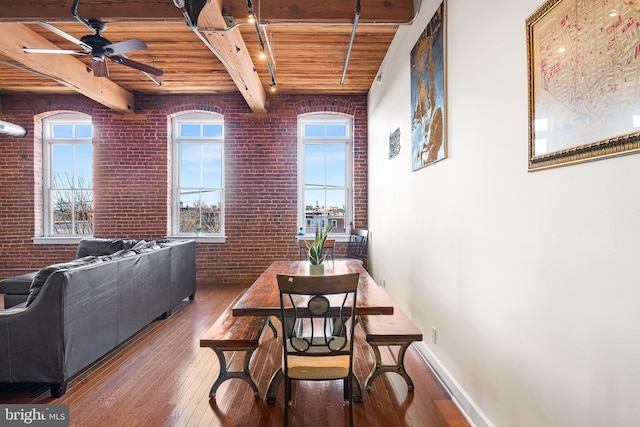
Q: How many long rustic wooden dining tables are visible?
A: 1